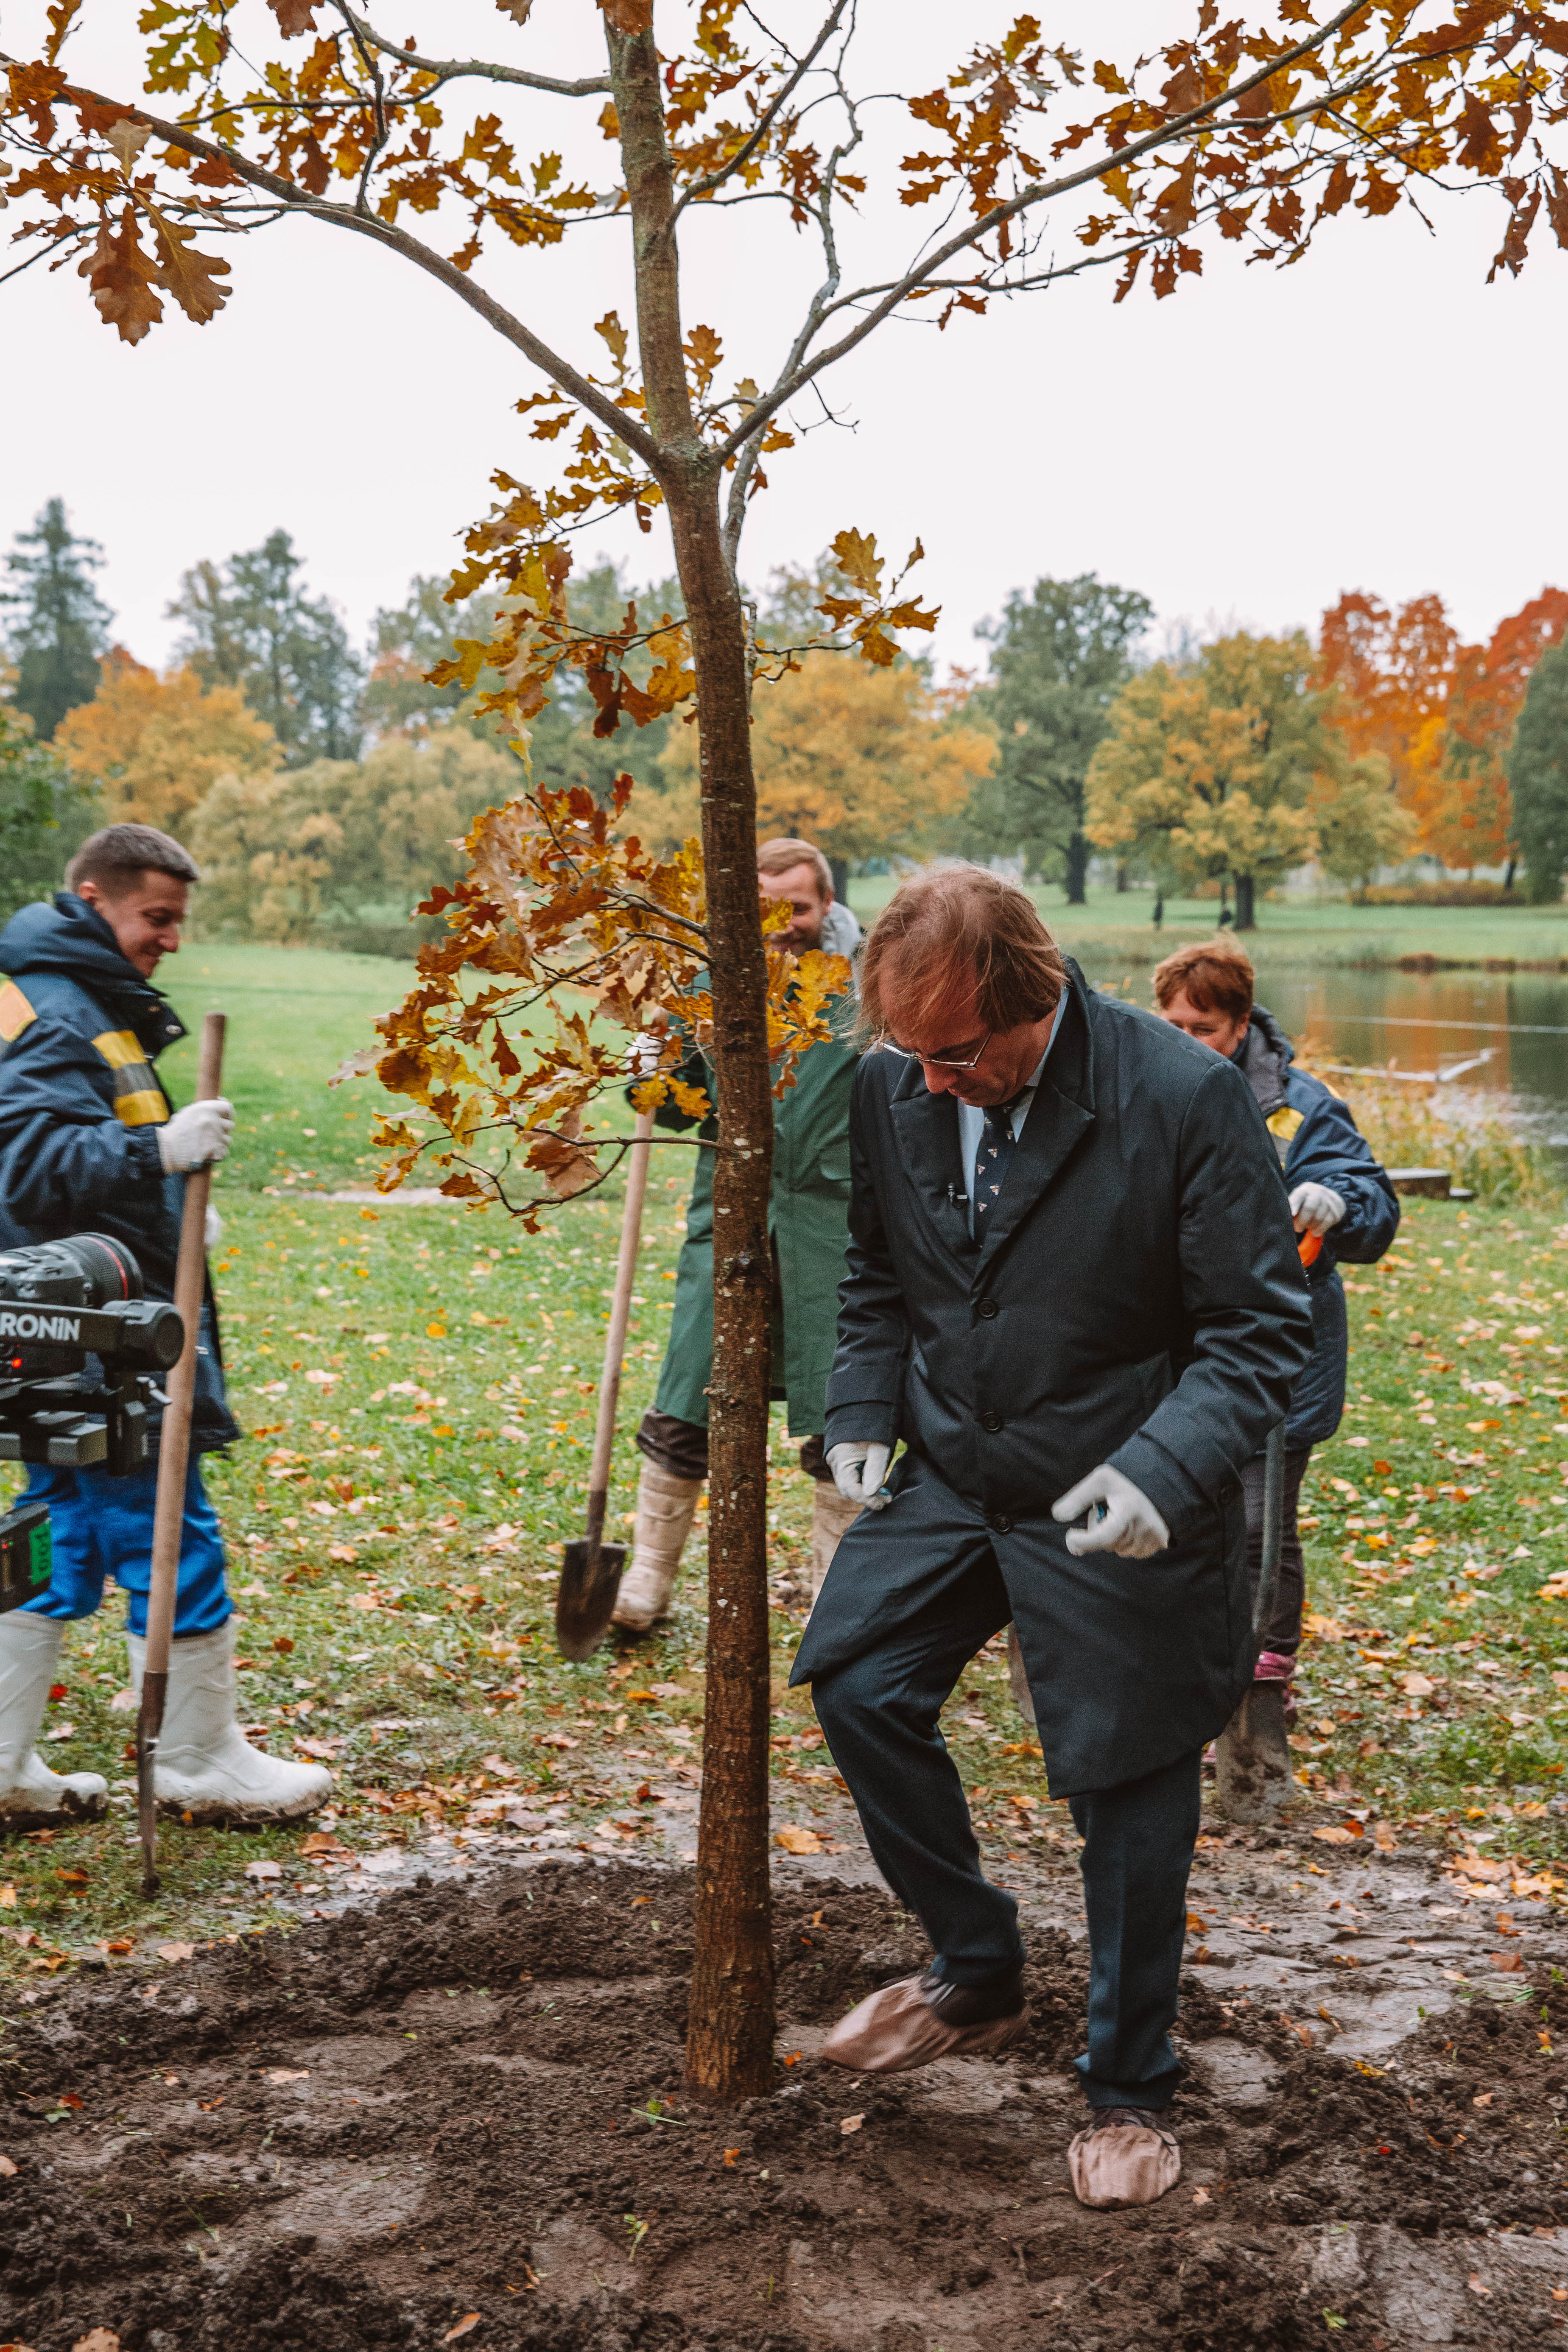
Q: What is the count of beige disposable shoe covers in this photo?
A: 2